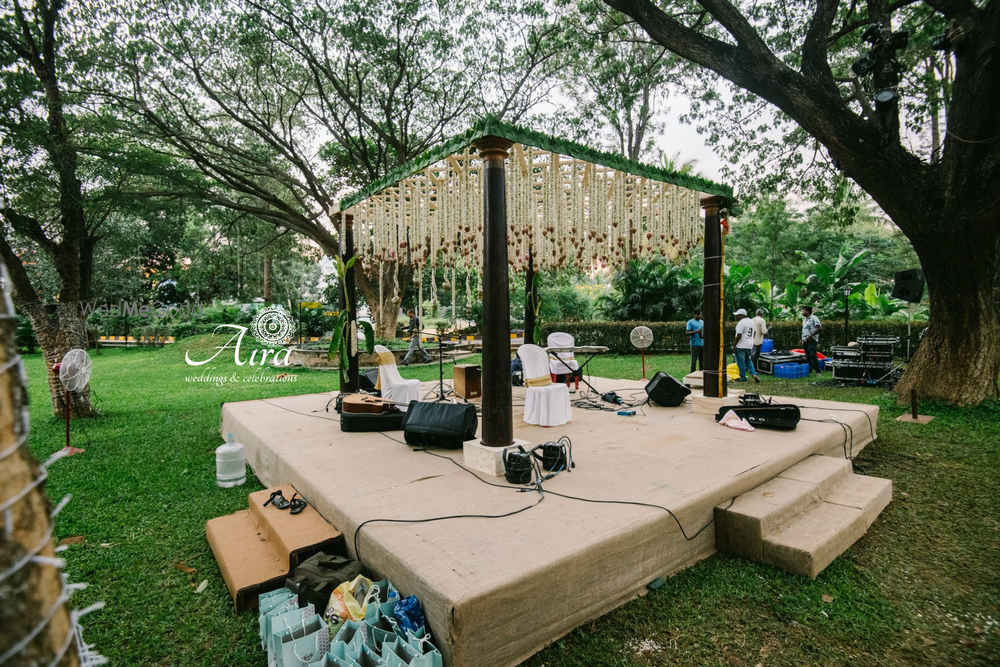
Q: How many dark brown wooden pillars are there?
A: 4